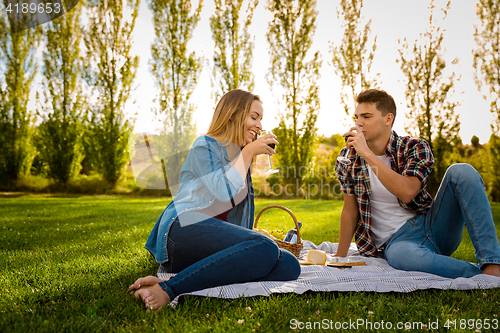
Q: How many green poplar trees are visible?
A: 9